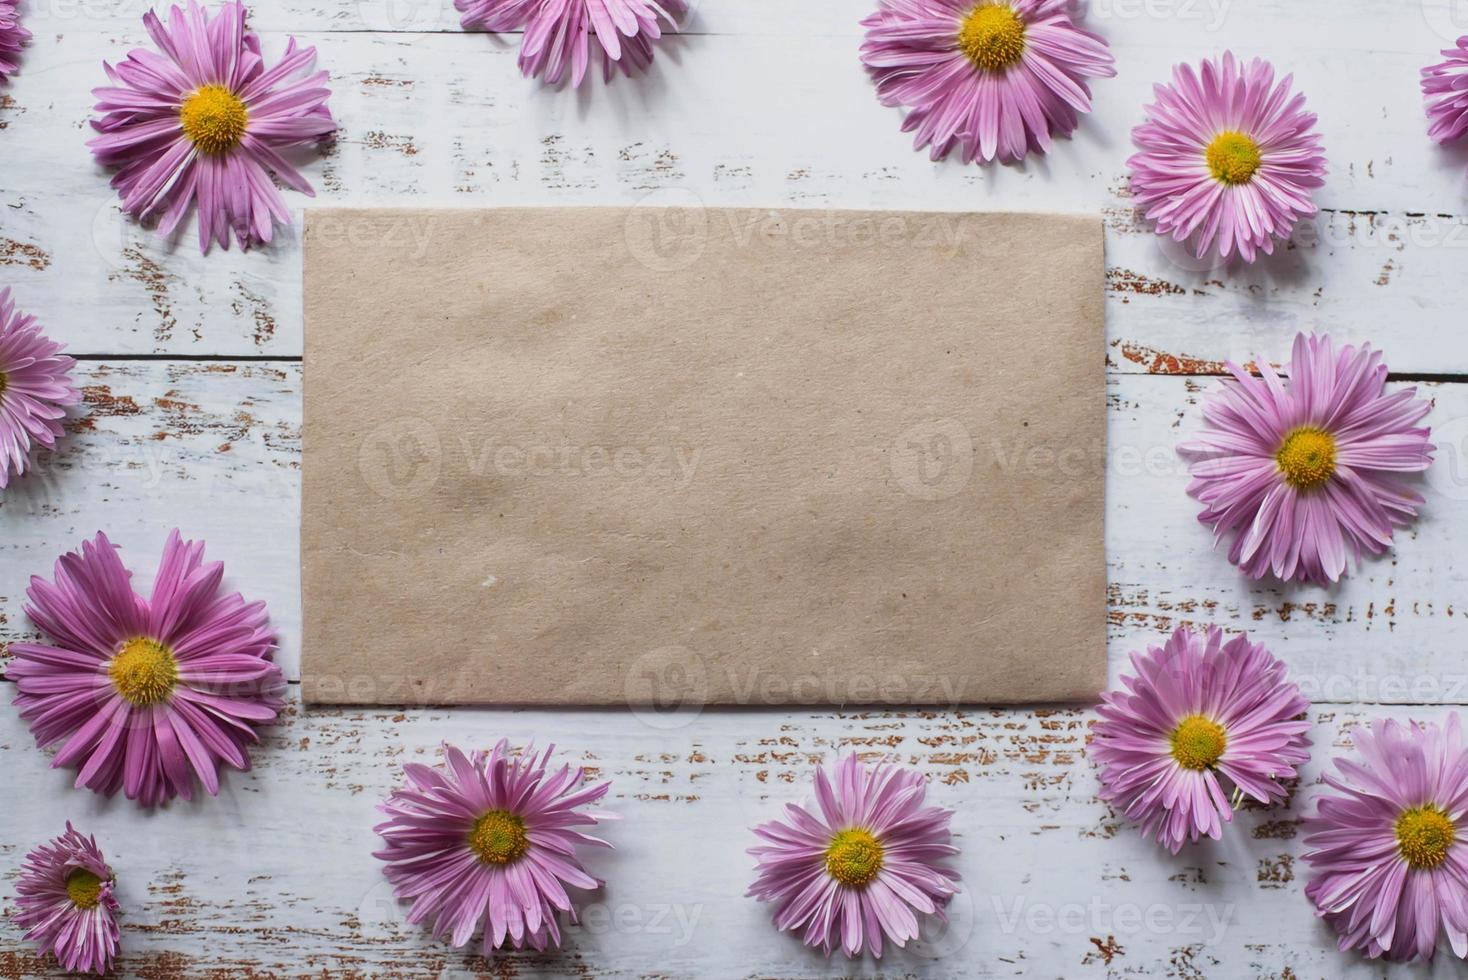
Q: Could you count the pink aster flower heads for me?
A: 14